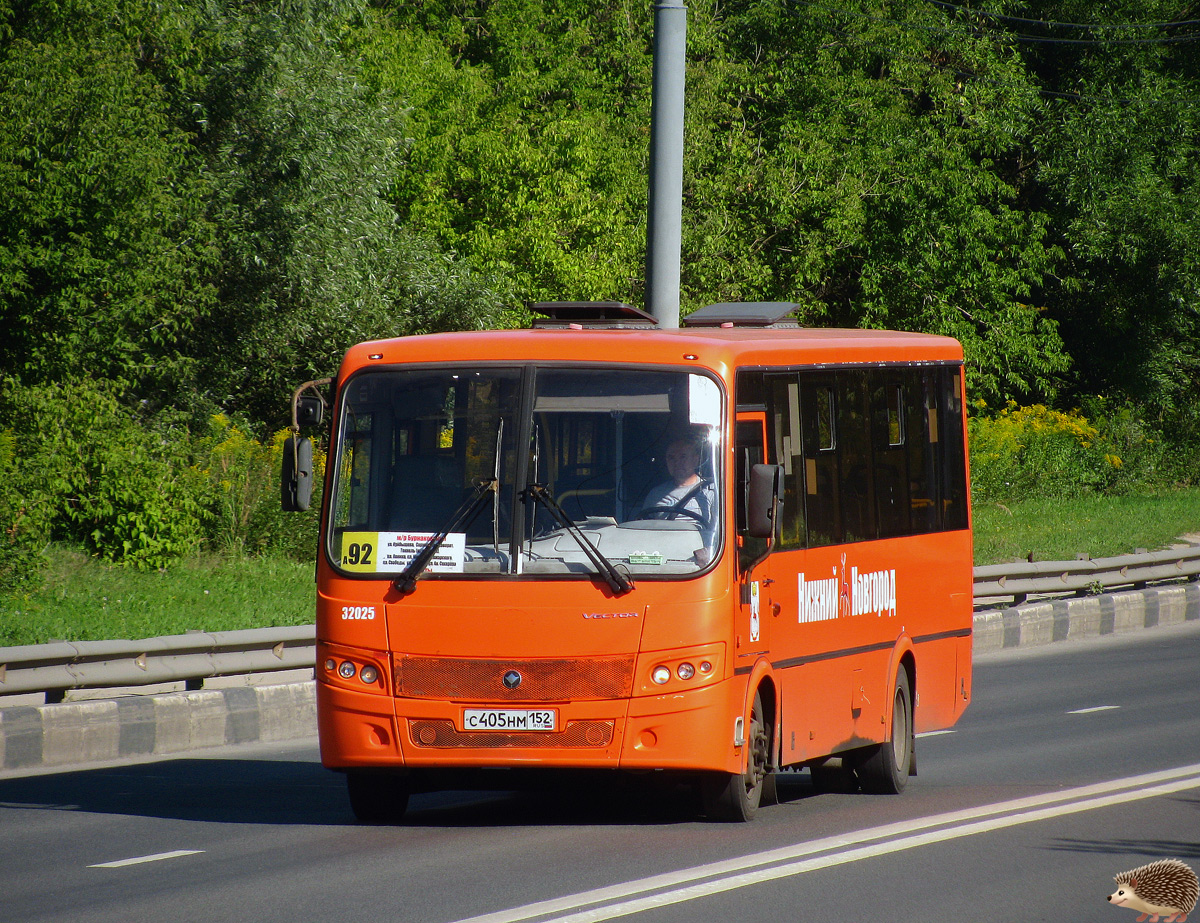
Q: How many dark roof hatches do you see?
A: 2